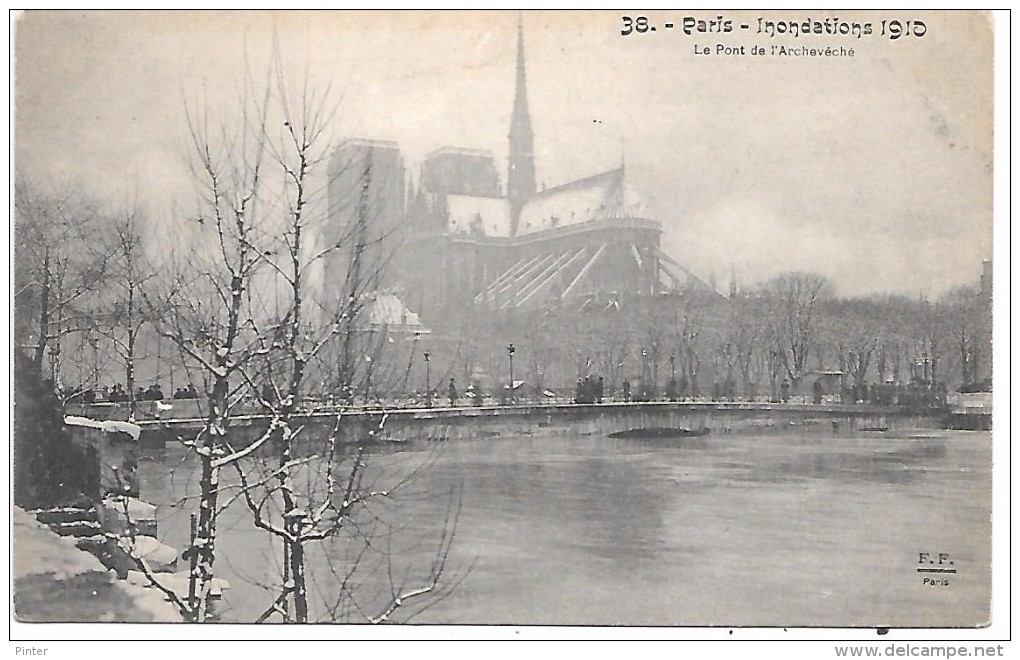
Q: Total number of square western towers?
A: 2